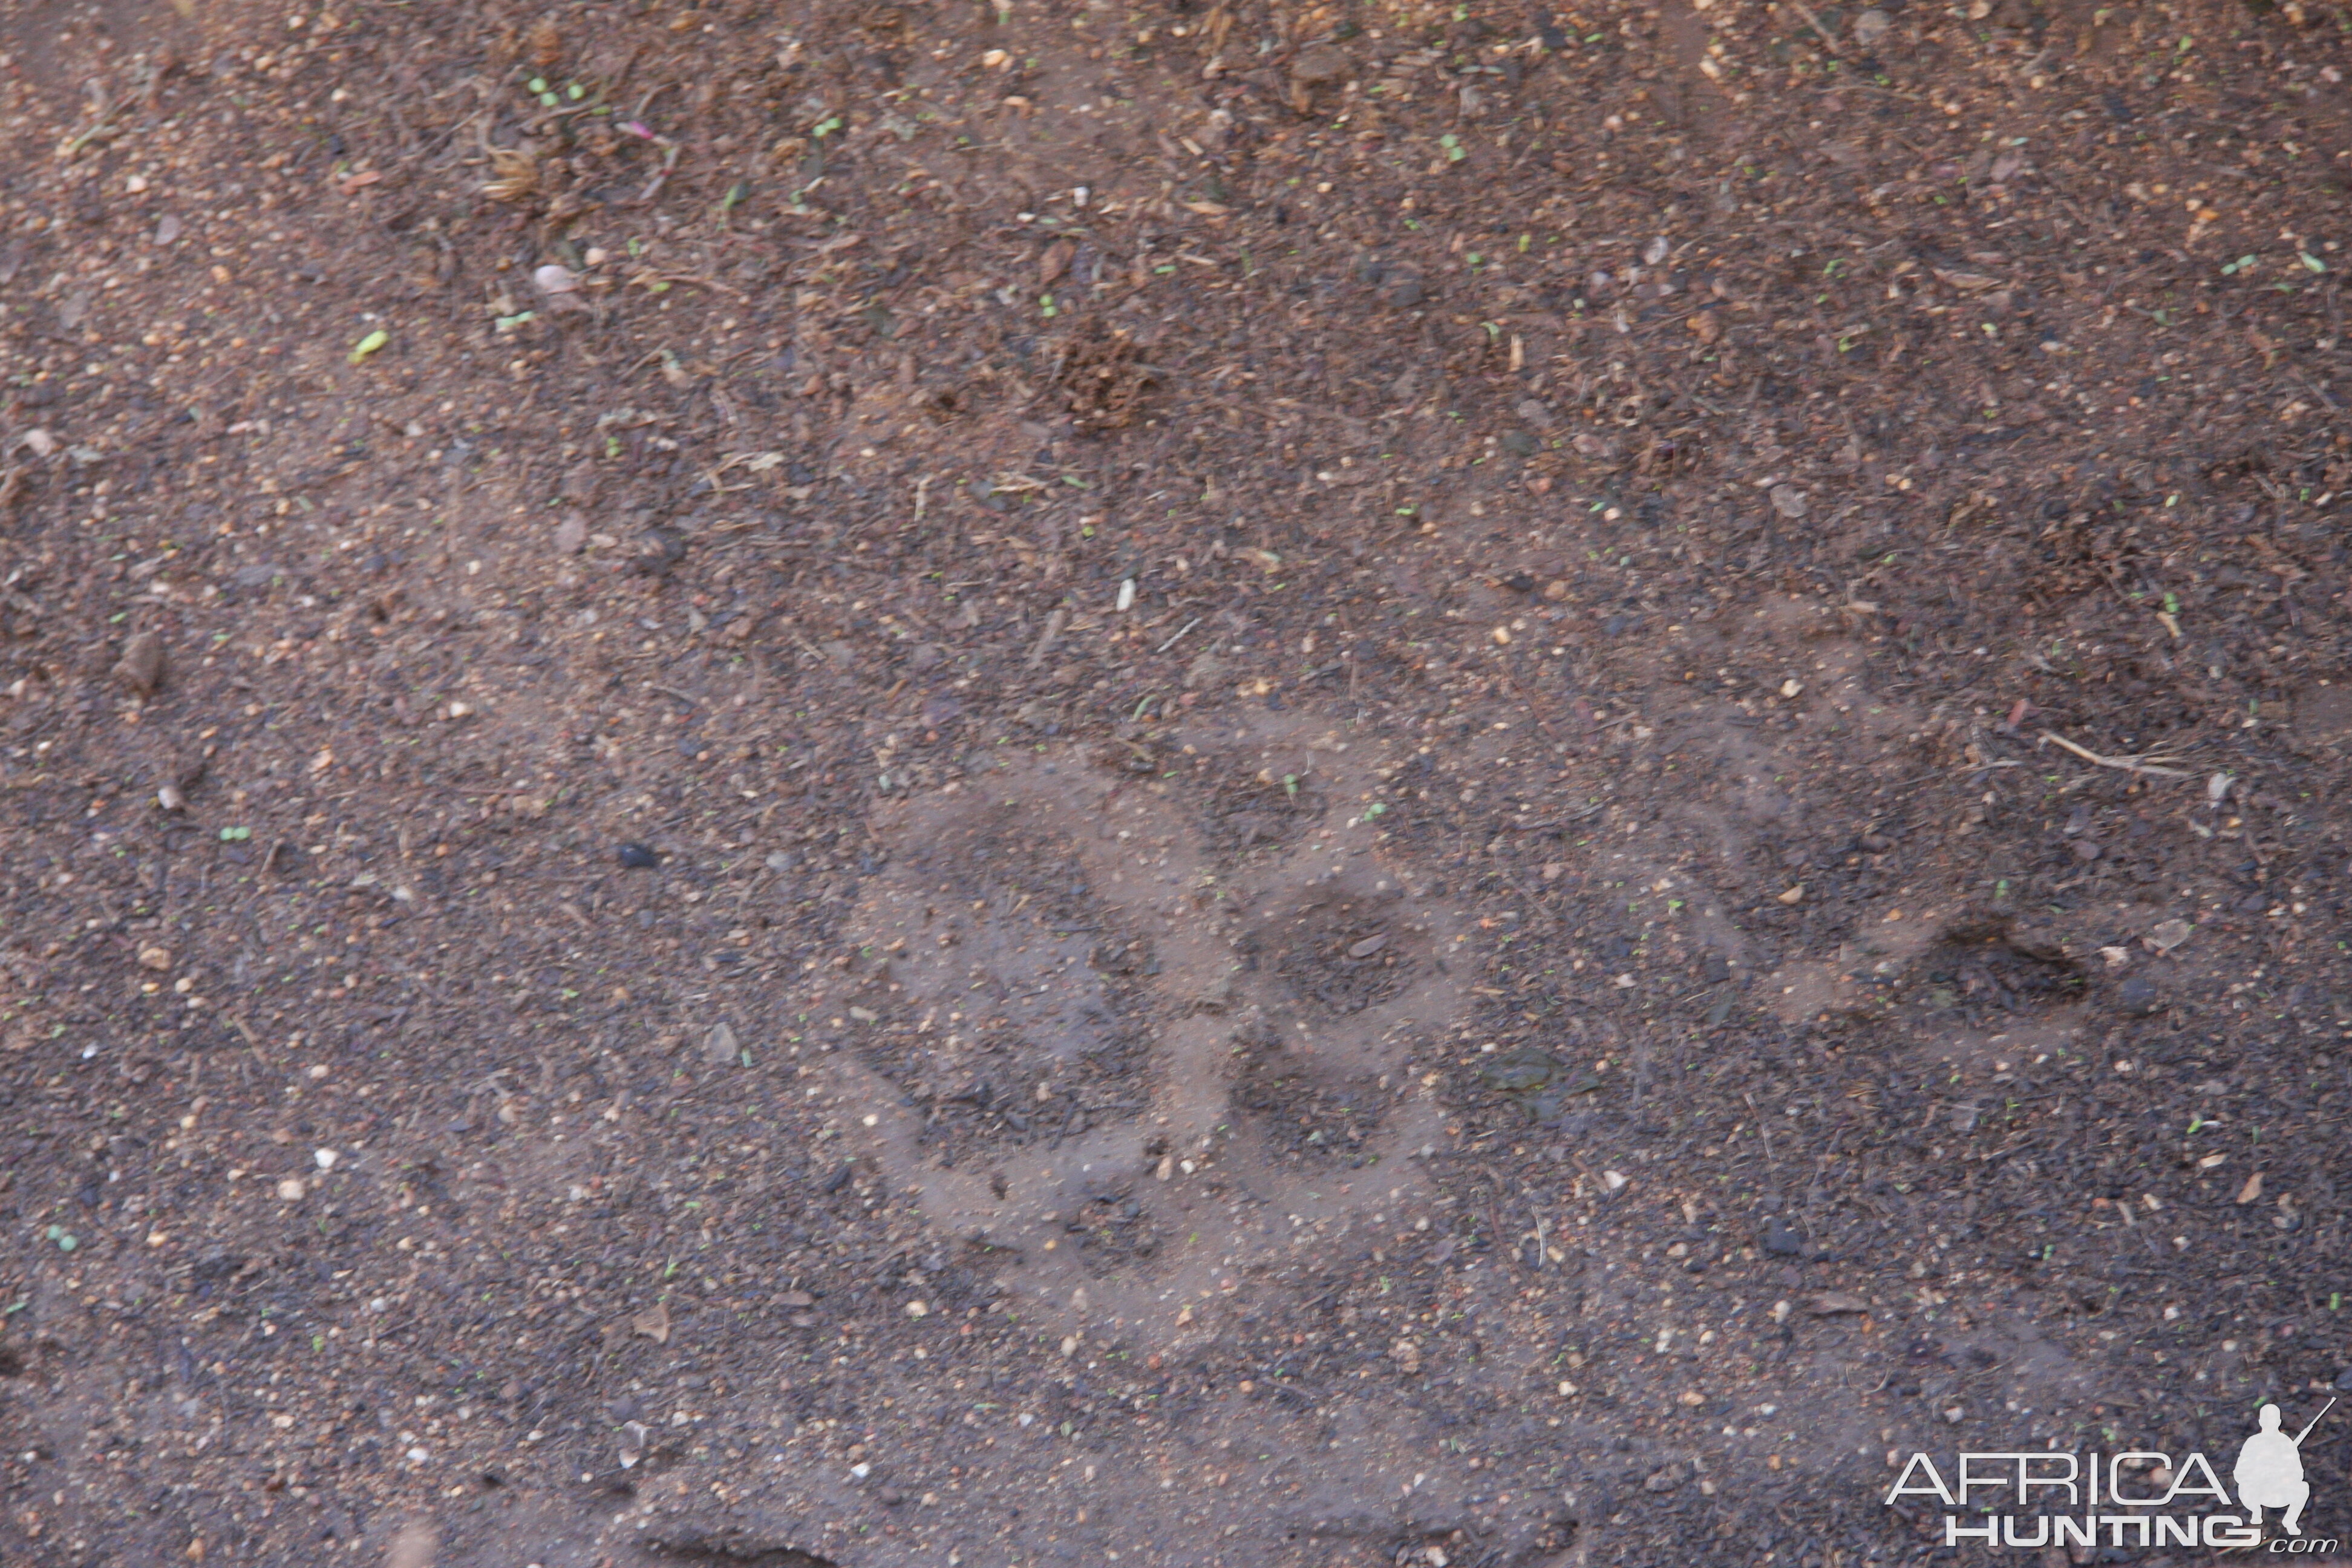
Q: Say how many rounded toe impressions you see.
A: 4